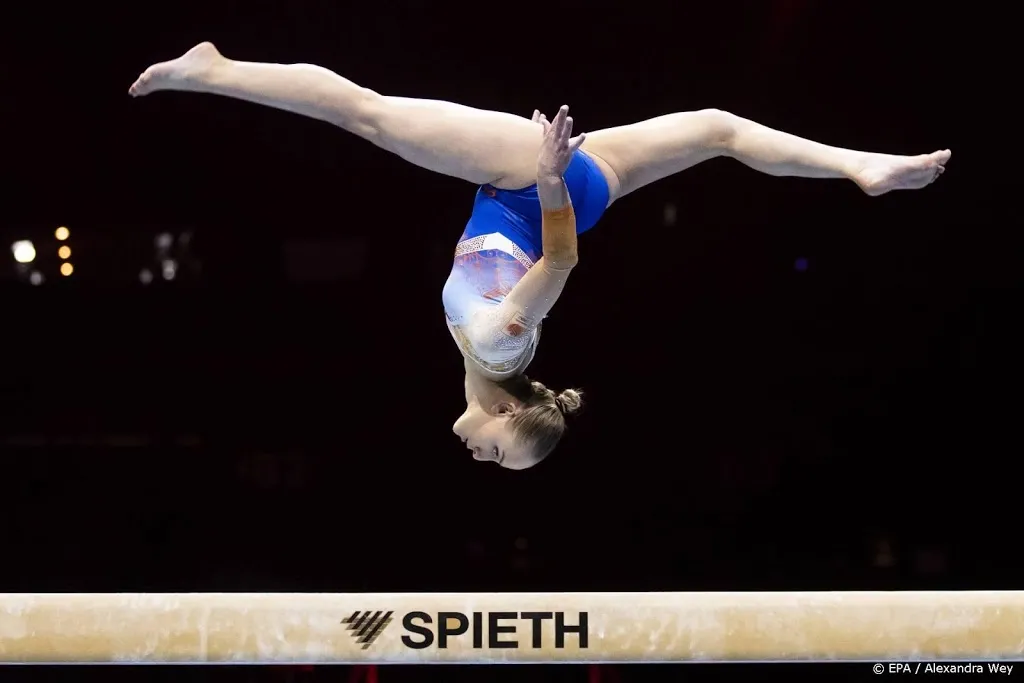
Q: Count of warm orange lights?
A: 3